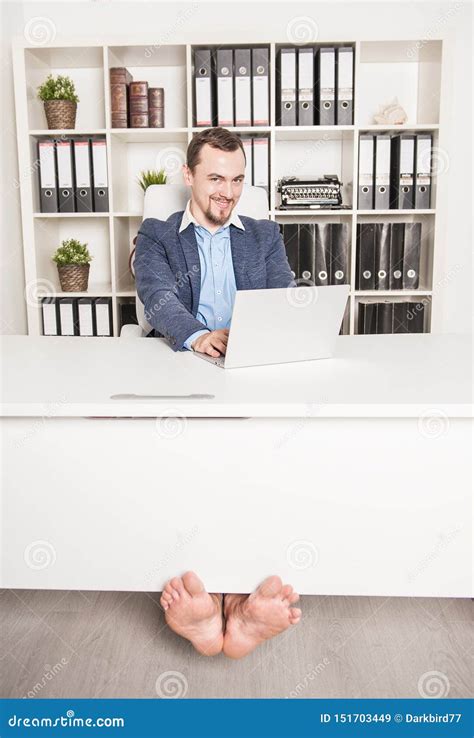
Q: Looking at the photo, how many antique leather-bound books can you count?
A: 3